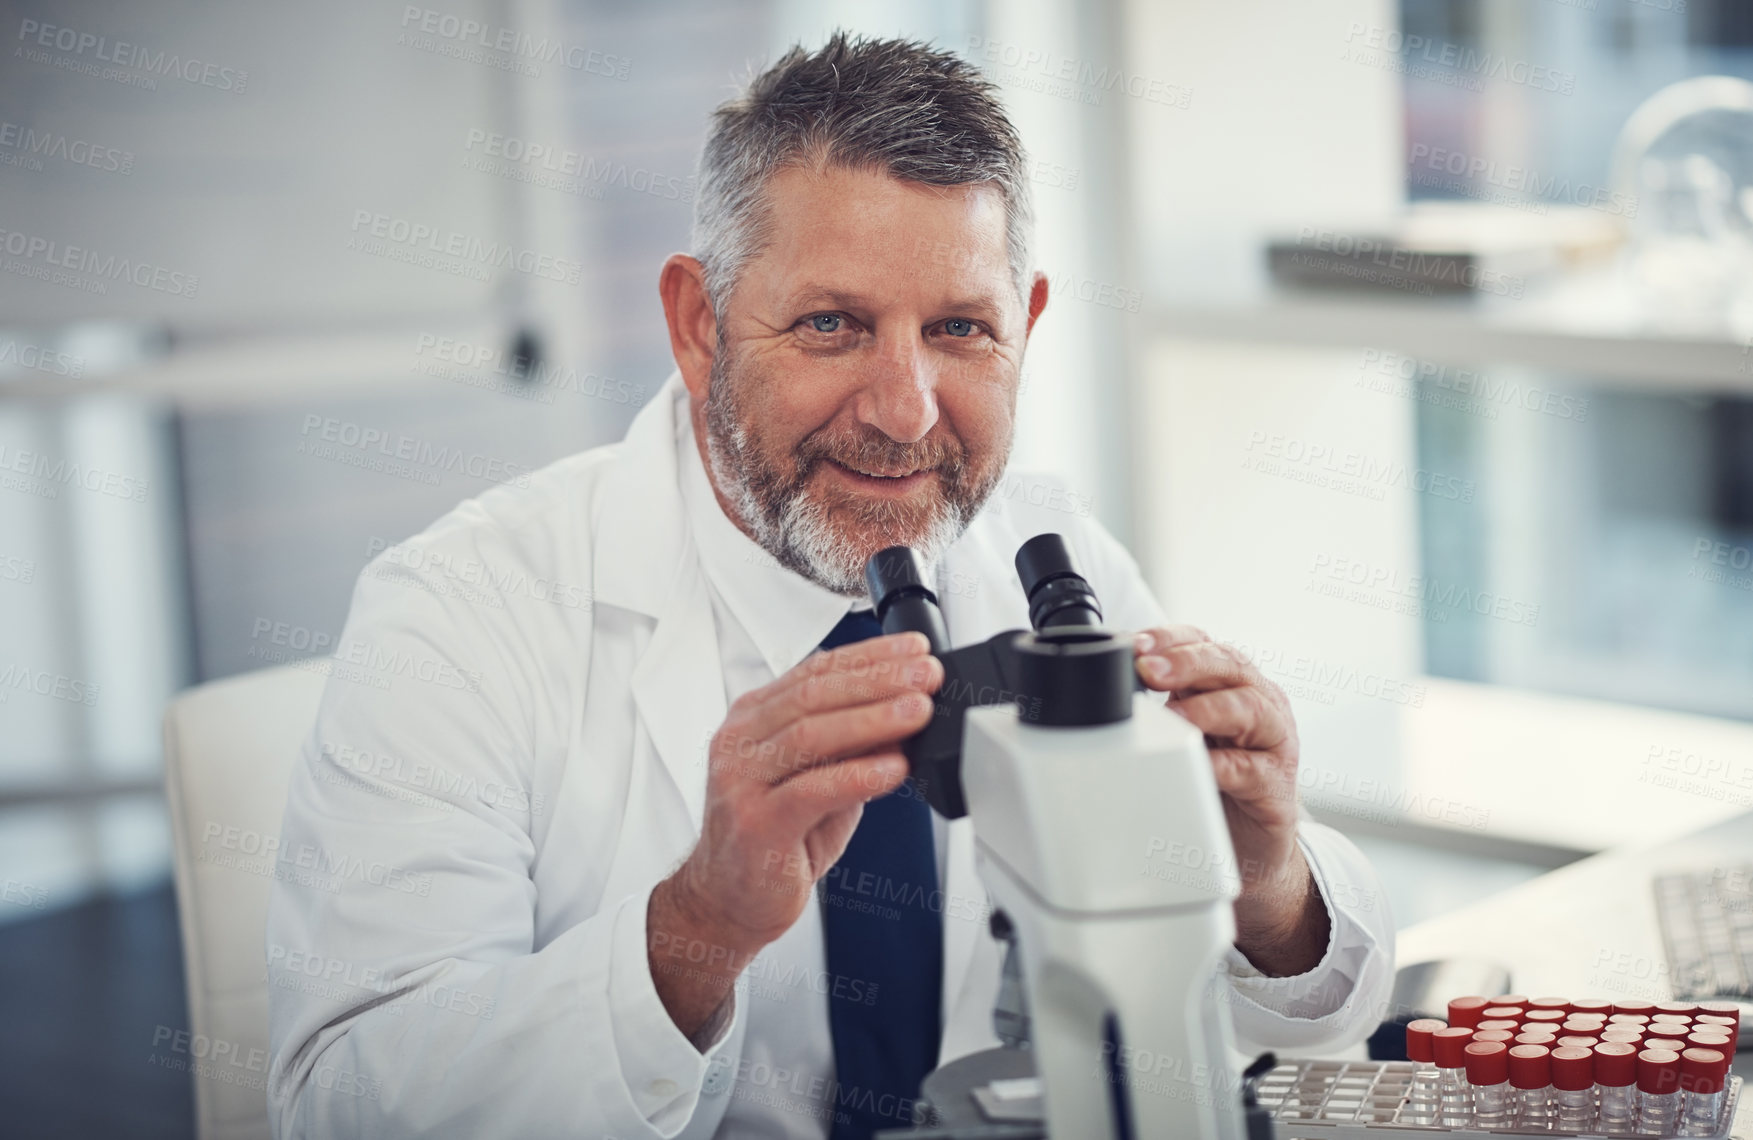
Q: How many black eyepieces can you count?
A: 2